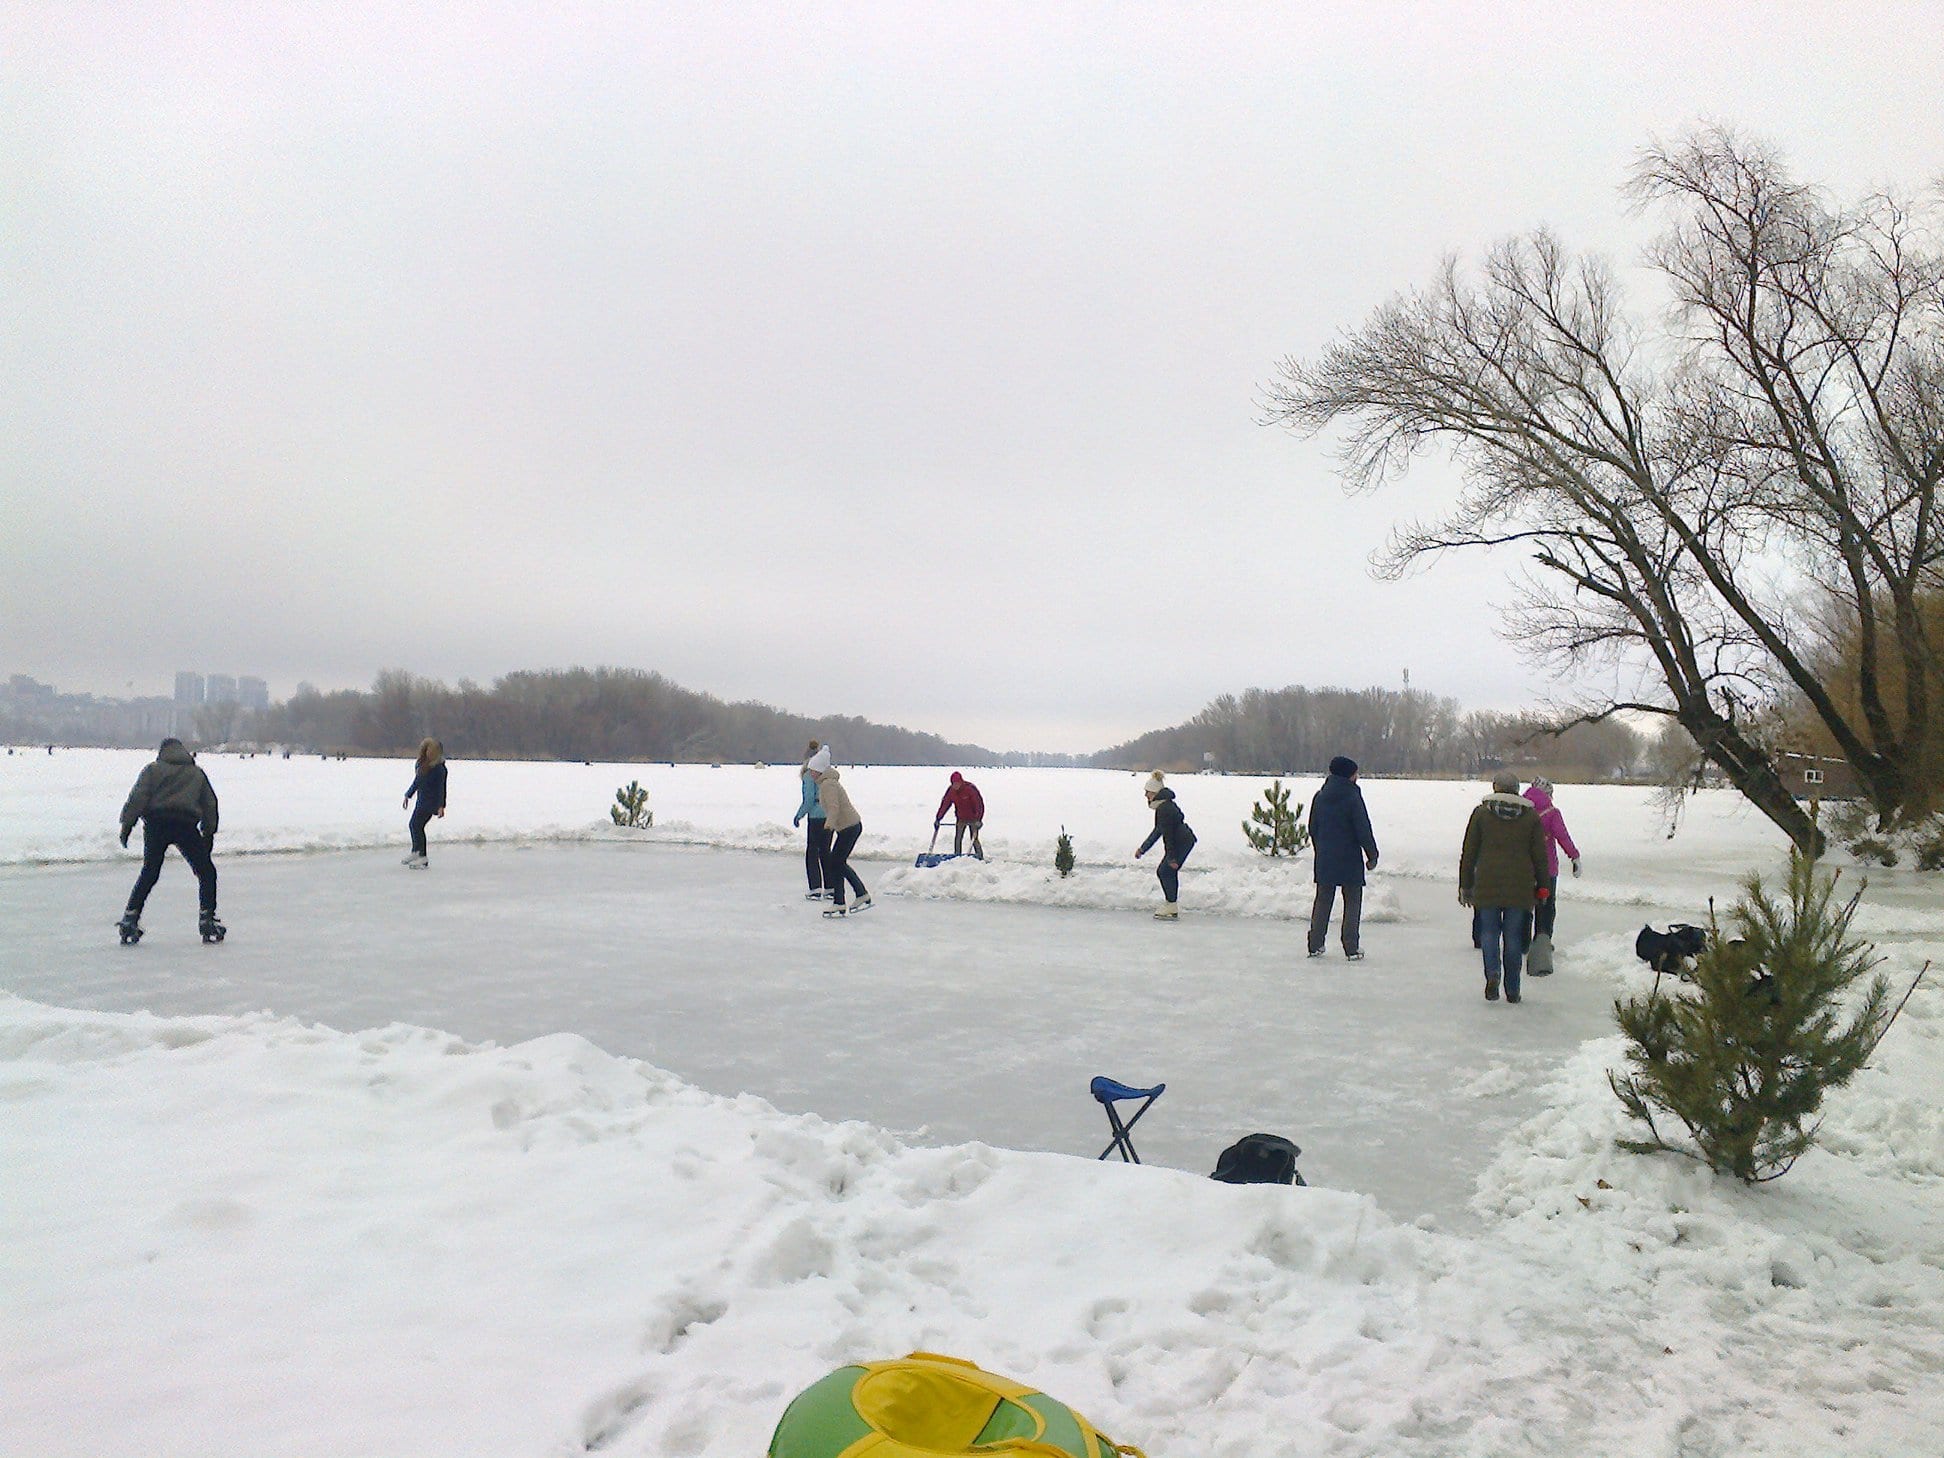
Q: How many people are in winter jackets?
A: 9